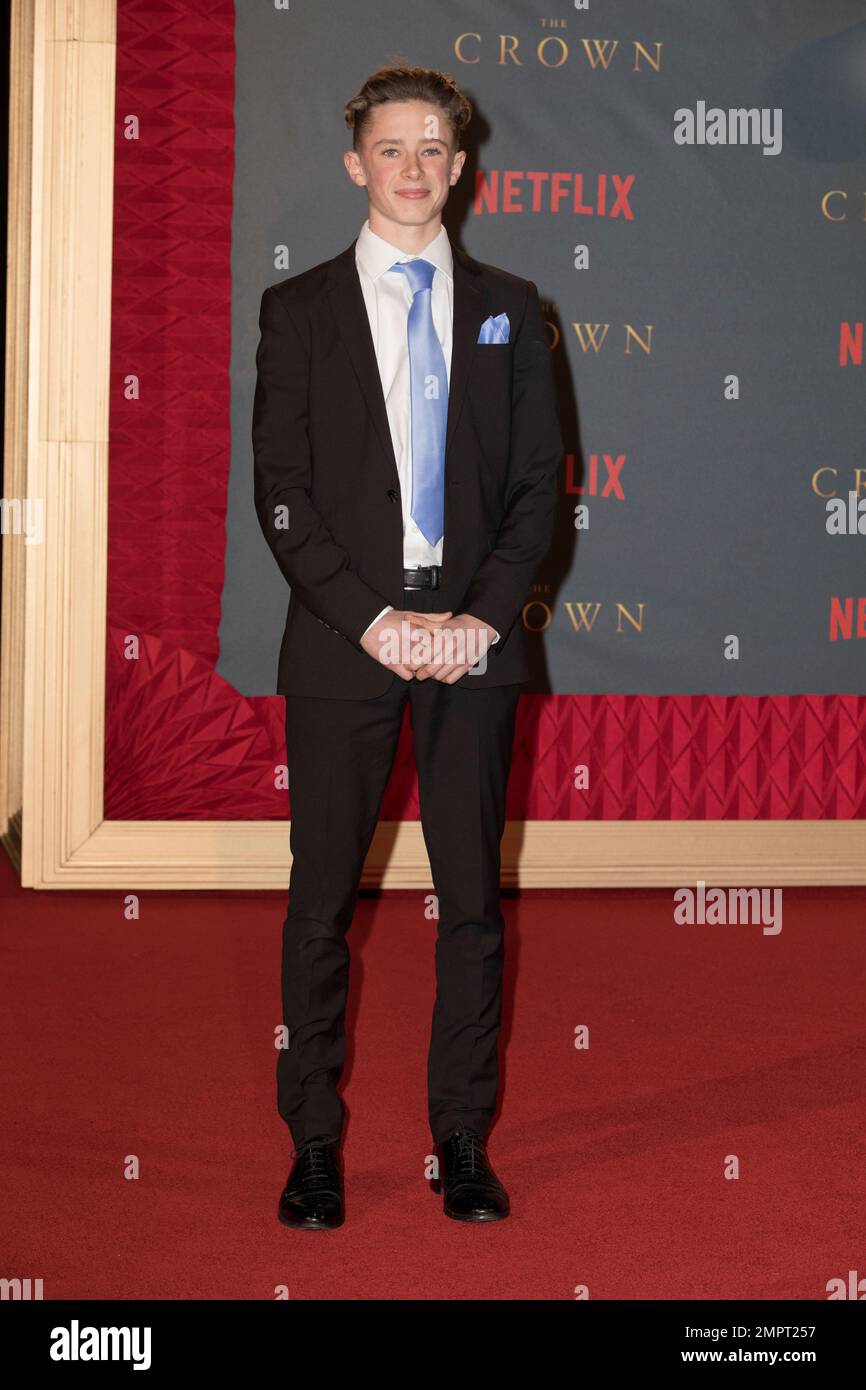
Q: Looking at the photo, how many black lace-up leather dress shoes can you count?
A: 2